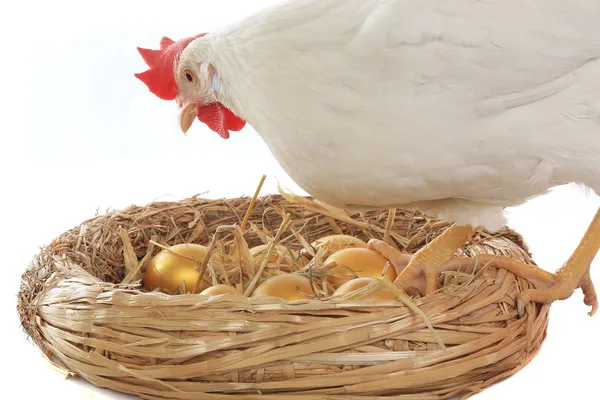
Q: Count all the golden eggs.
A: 7